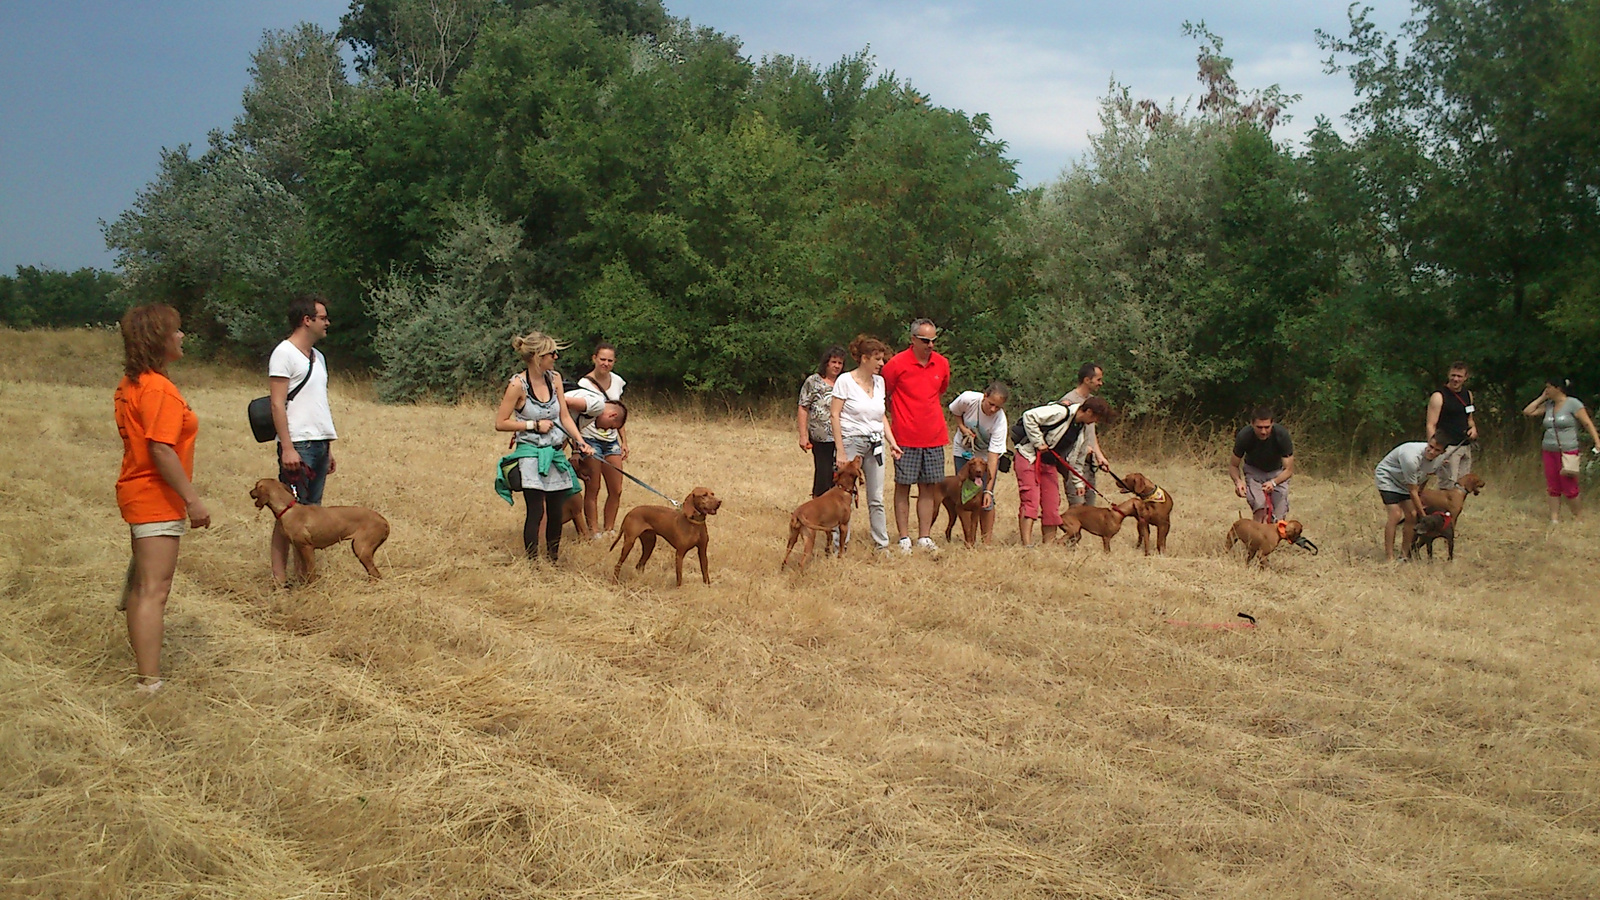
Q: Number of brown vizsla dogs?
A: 9